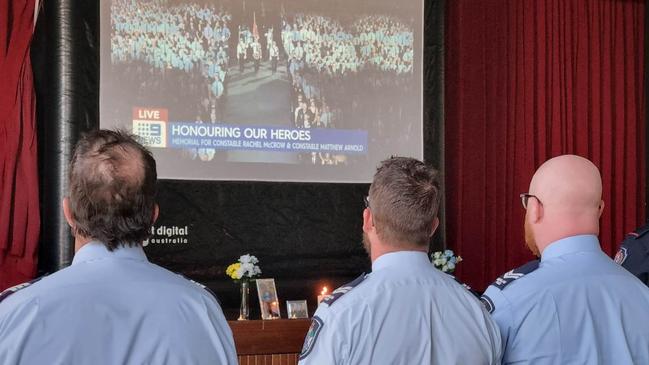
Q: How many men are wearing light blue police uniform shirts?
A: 3